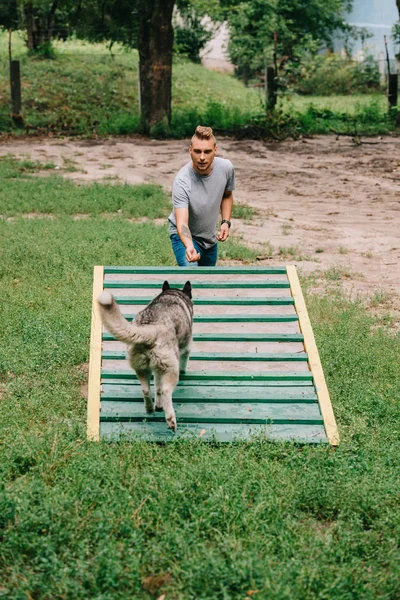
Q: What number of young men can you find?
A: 1